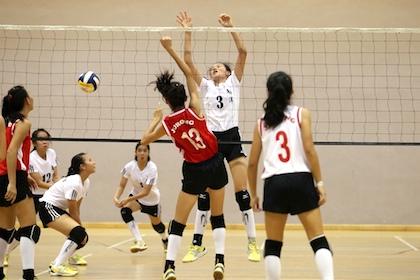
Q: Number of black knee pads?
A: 12